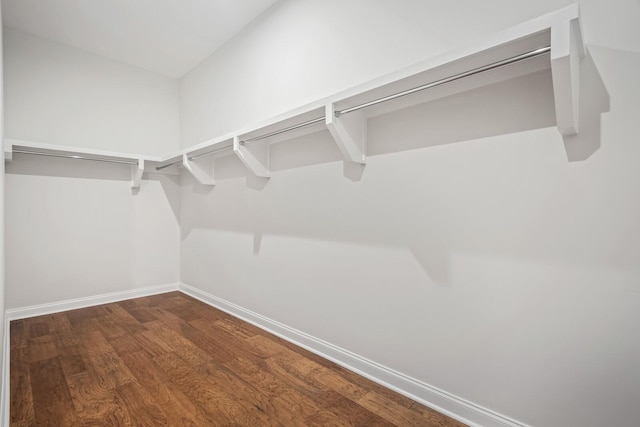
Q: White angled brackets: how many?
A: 5